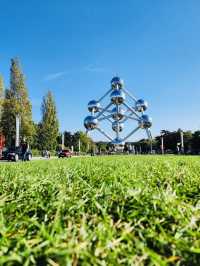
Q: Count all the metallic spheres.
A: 9